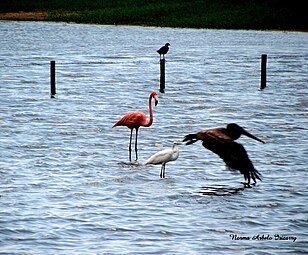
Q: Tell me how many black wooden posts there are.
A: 3